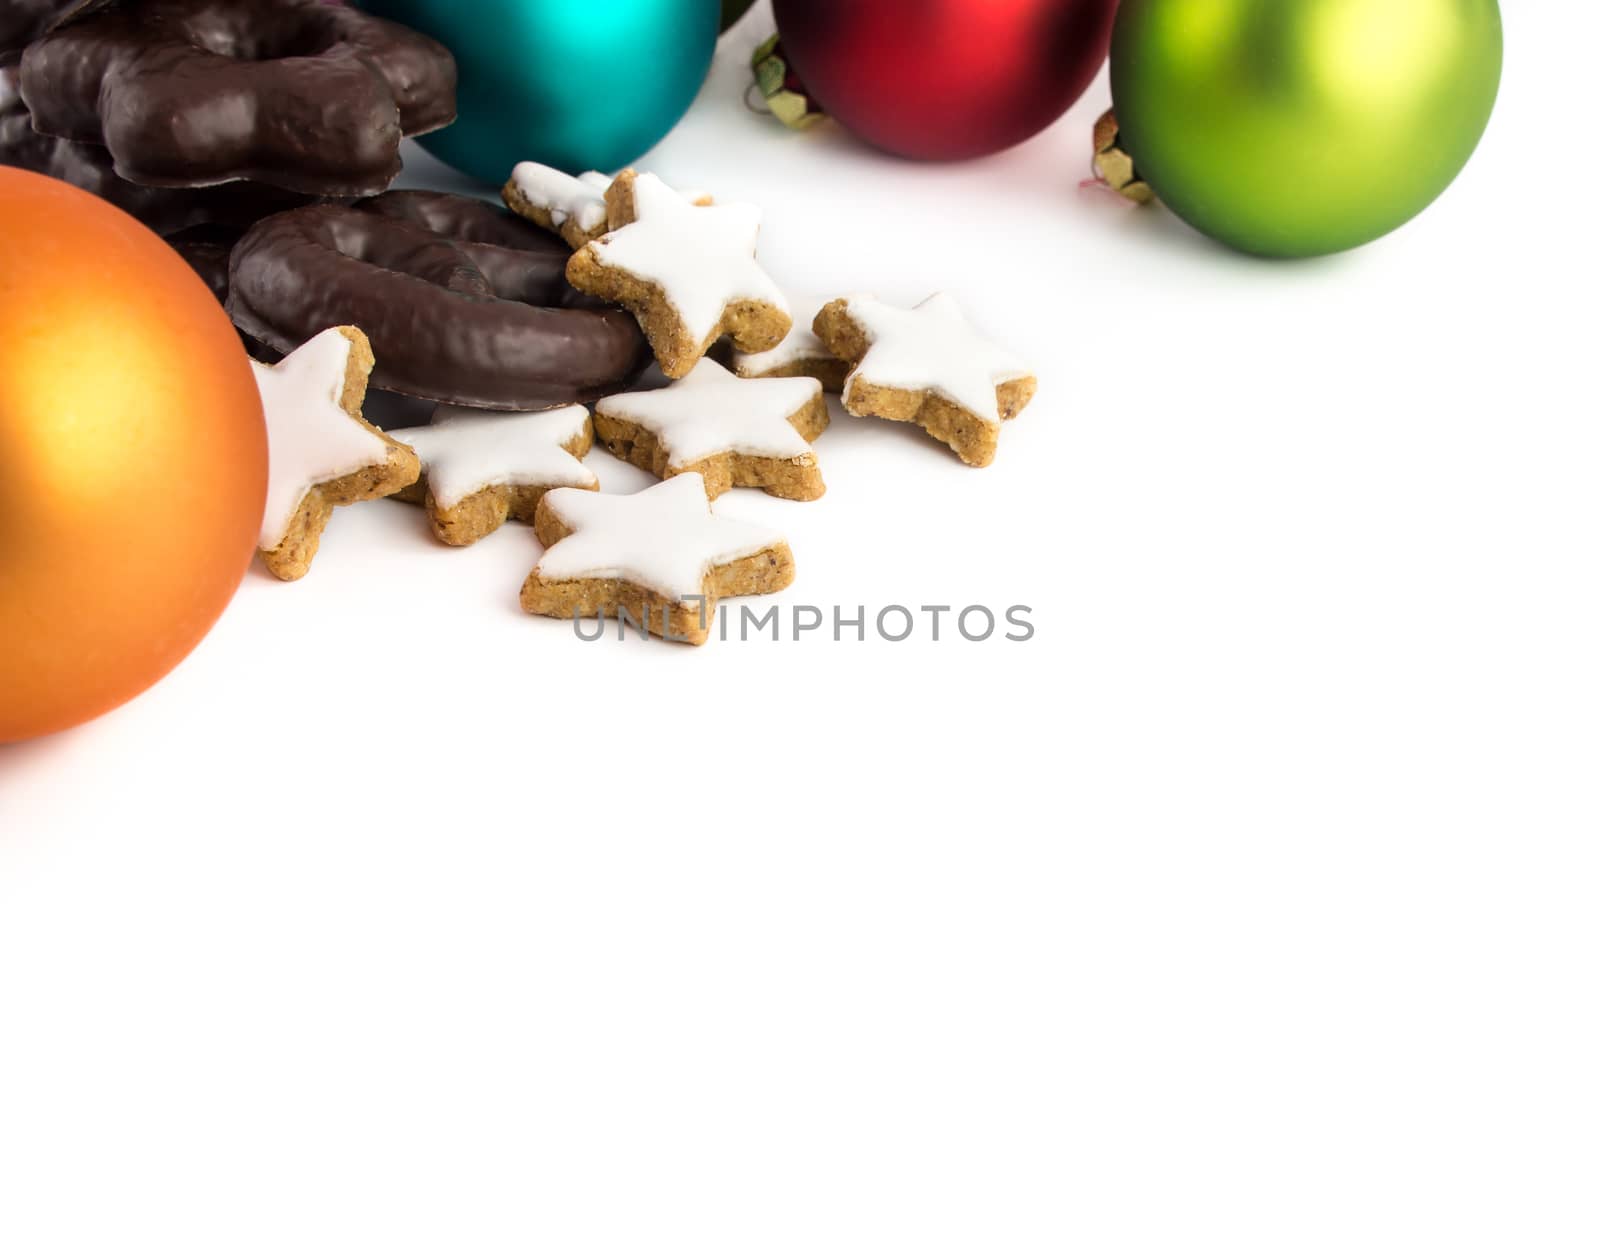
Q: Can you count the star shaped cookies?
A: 8